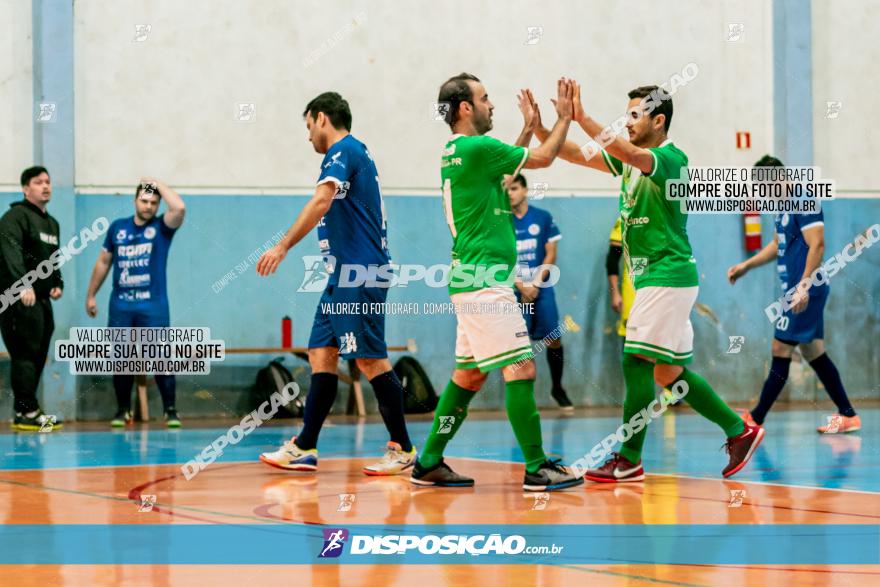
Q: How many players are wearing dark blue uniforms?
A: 4